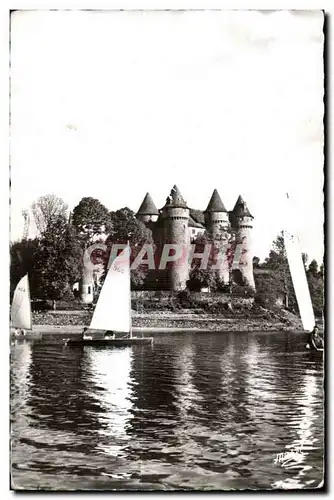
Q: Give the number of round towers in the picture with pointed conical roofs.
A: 4